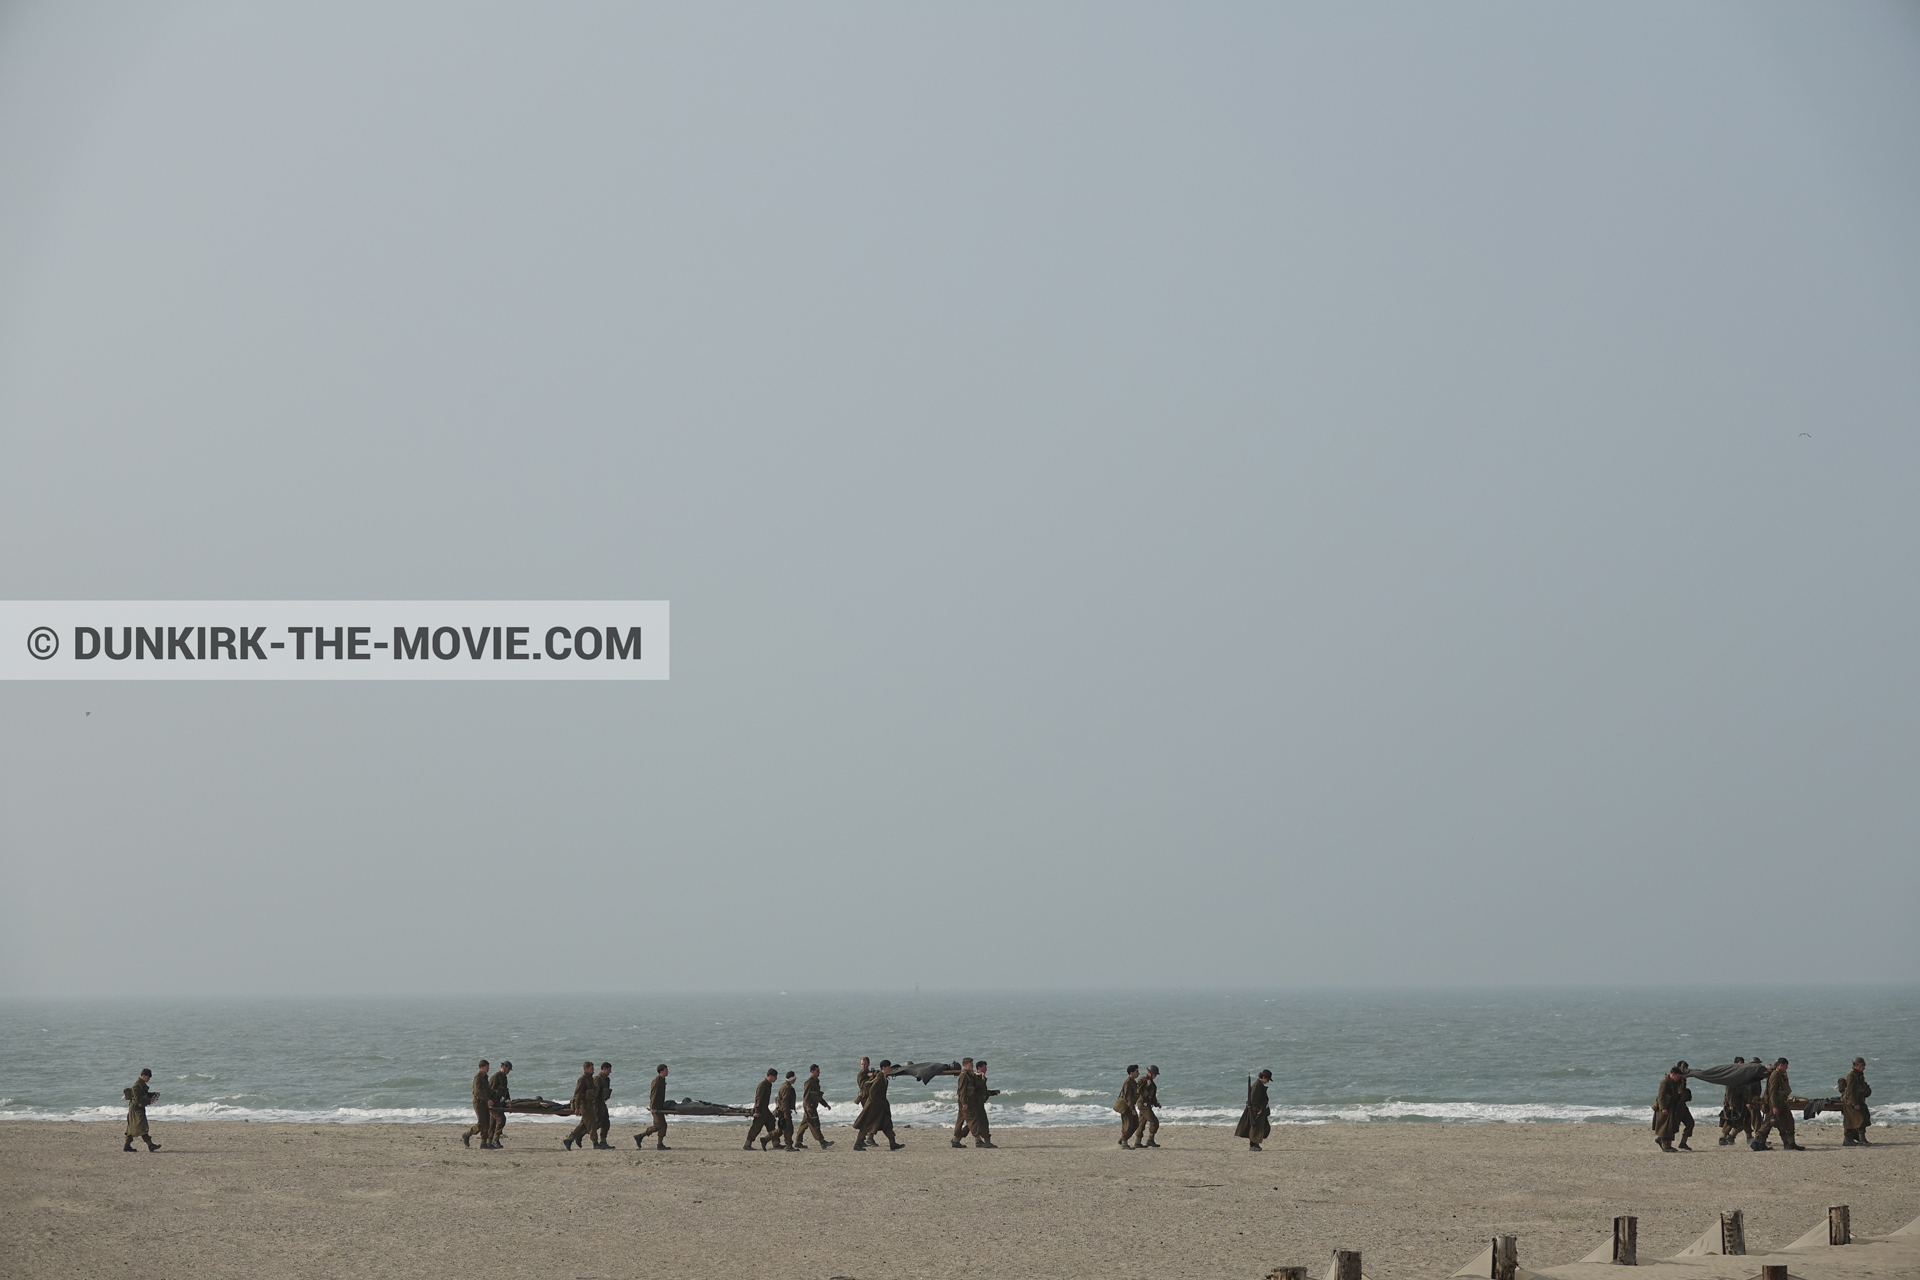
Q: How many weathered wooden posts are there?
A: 7